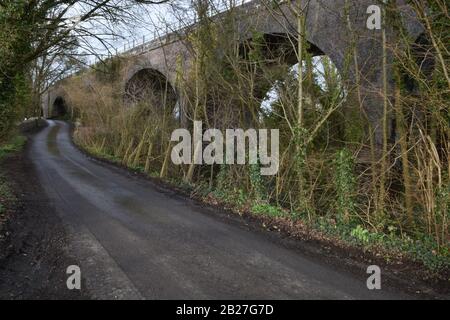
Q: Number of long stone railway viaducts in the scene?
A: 1